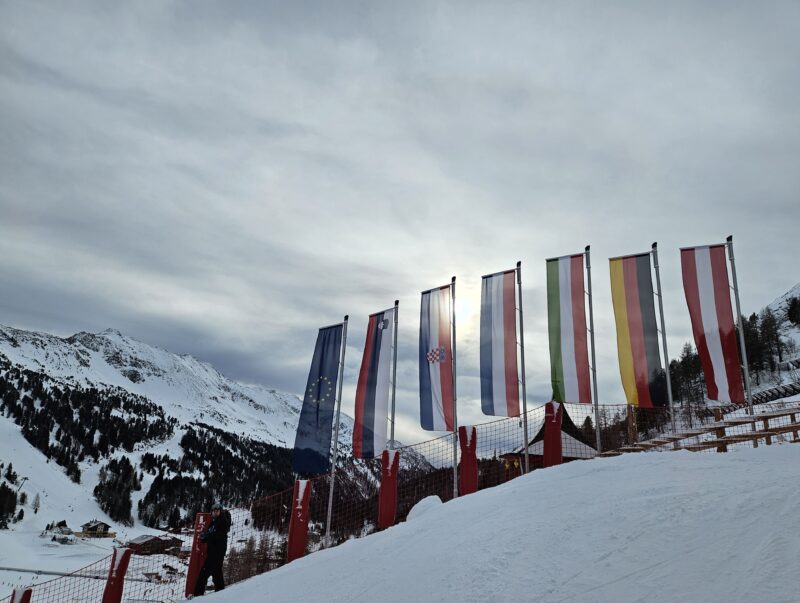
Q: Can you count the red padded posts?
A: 7